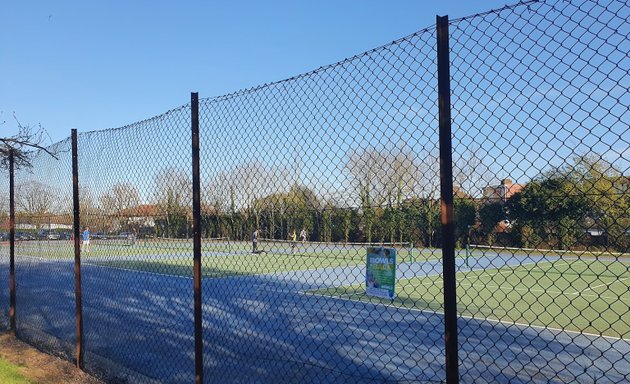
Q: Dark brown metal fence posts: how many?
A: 4